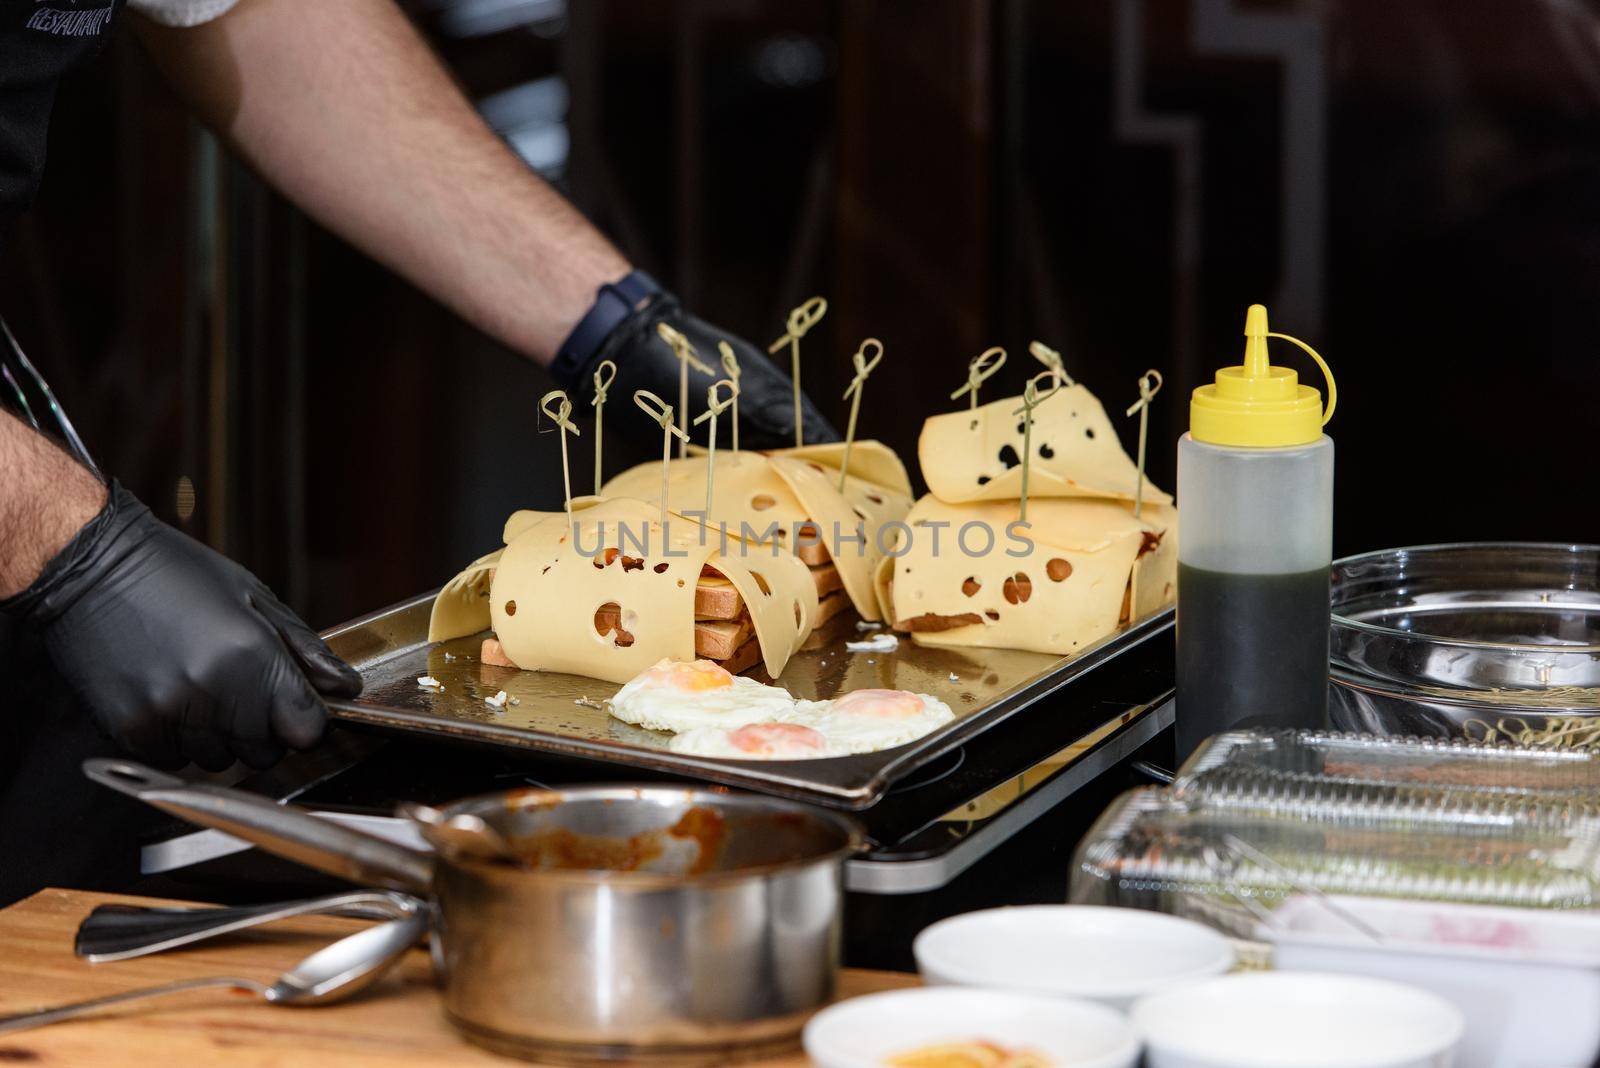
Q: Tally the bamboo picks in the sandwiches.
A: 12